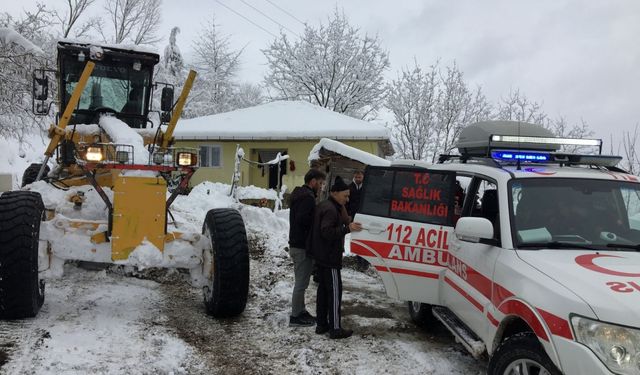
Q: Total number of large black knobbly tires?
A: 2